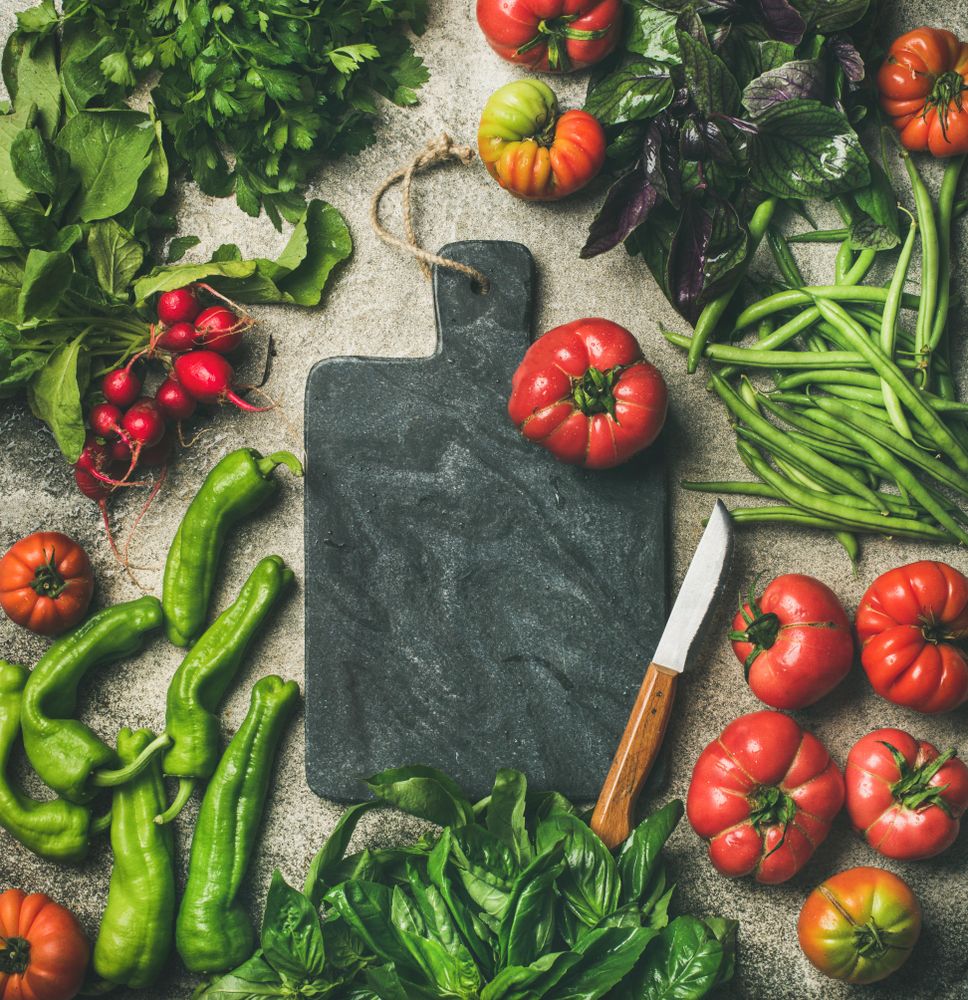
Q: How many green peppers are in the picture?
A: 6